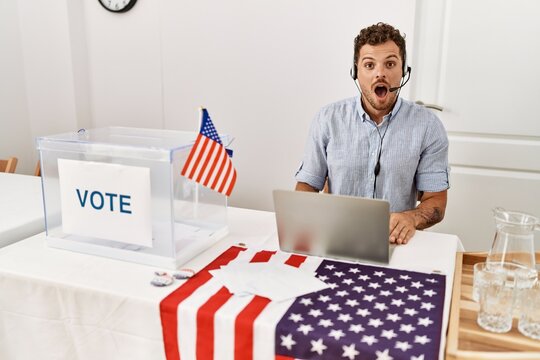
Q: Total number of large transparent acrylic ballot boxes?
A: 1